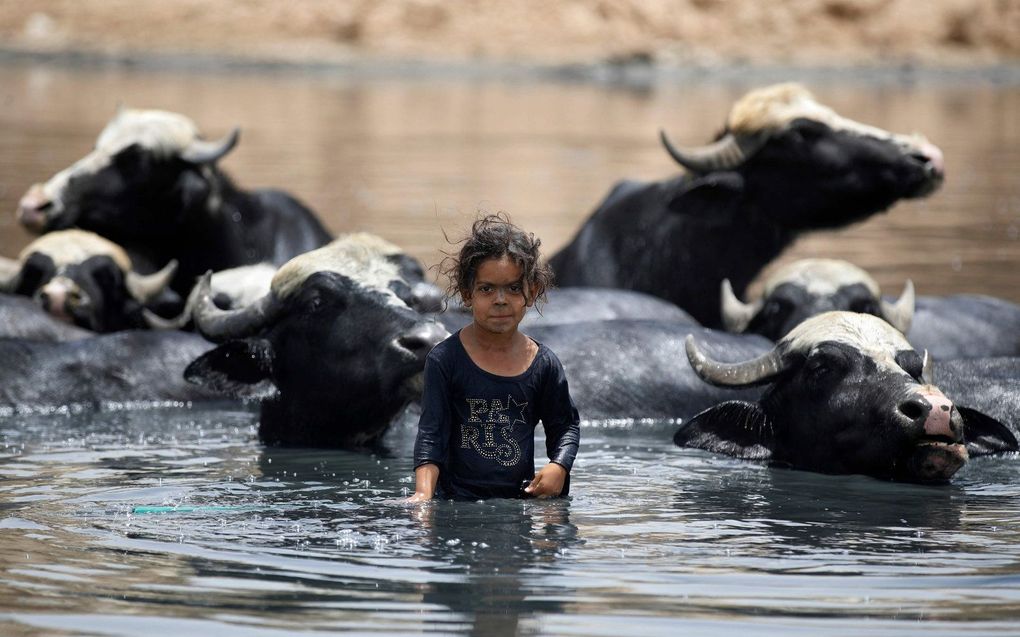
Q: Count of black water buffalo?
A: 7